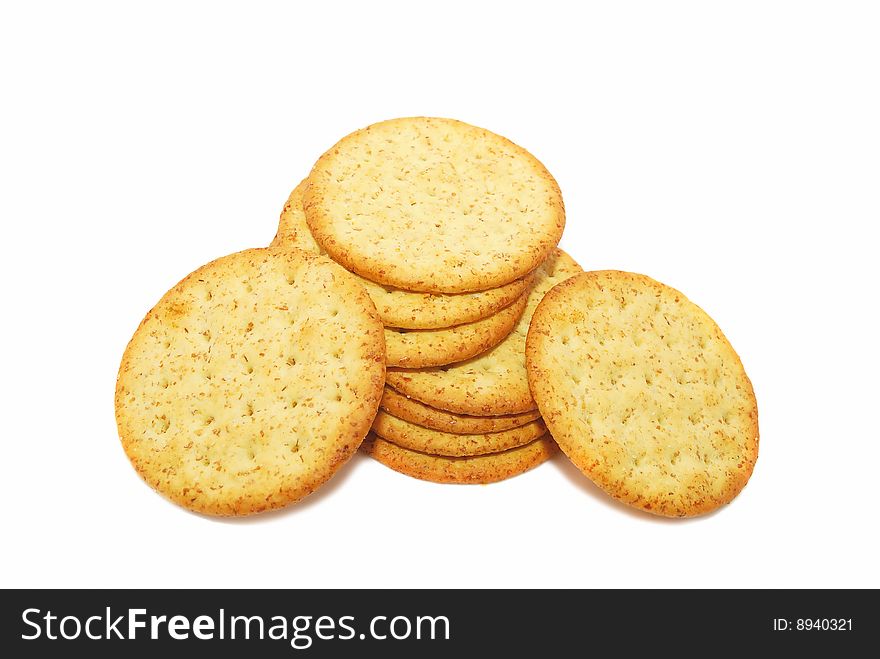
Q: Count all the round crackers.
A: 9